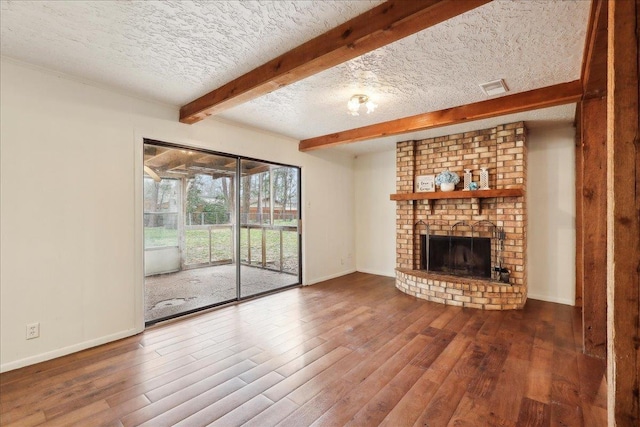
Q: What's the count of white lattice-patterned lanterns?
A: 2